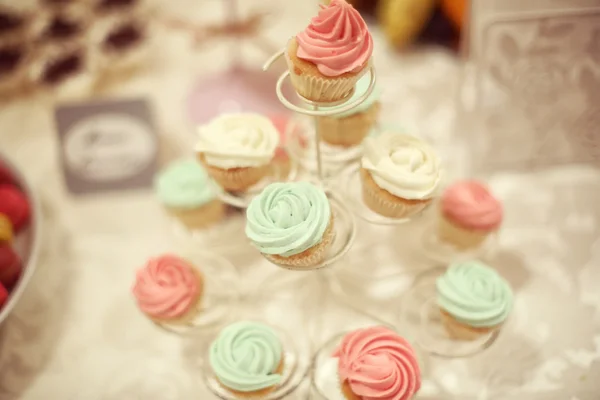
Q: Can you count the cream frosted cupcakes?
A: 2